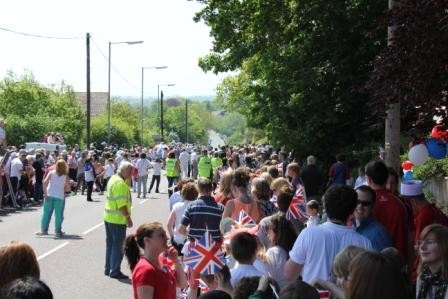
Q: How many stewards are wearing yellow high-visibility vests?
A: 4